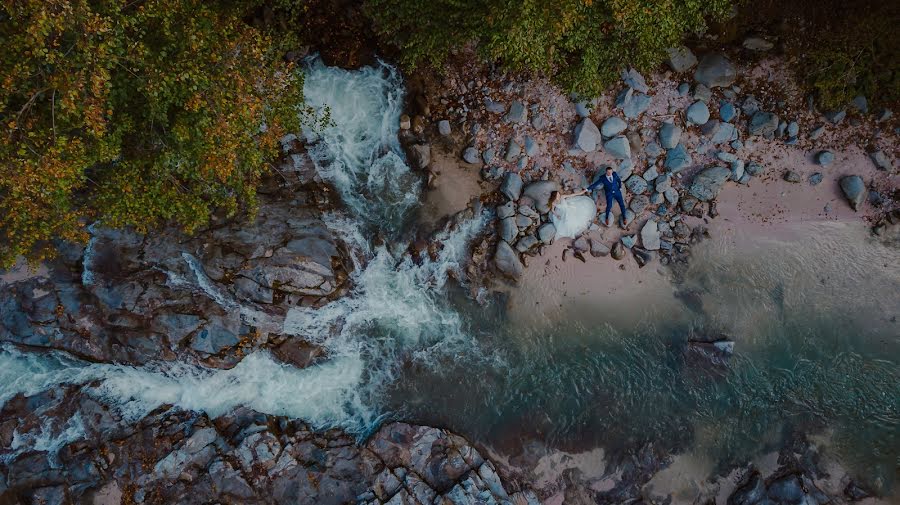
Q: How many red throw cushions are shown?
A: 0